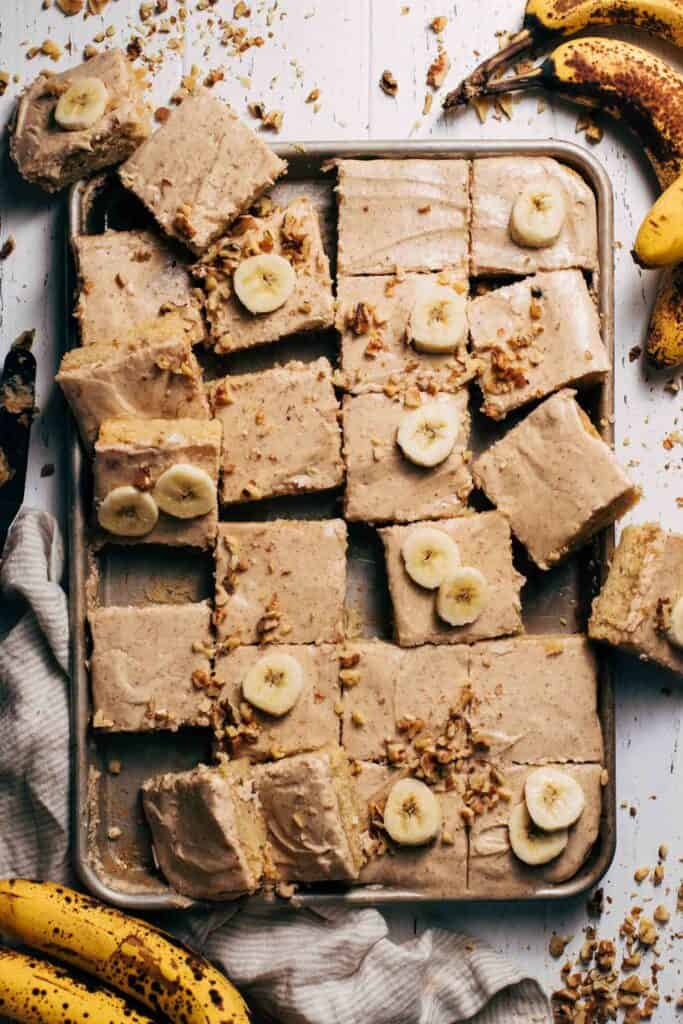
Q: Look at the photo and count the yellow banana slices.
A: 14